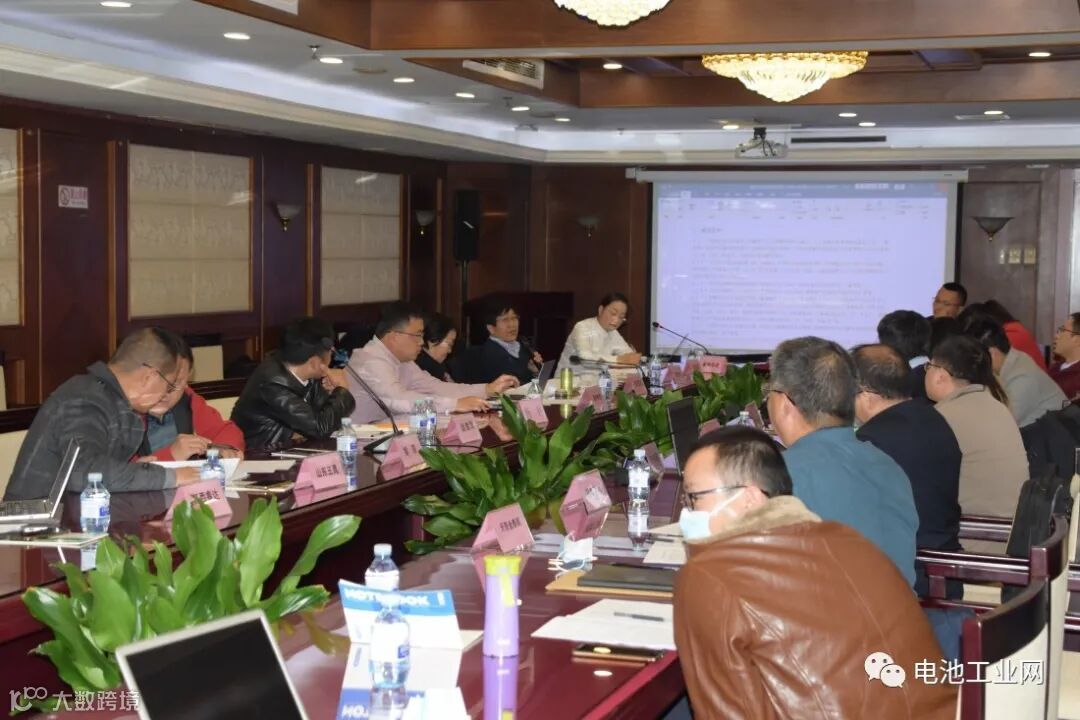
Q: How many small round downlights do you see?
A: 13